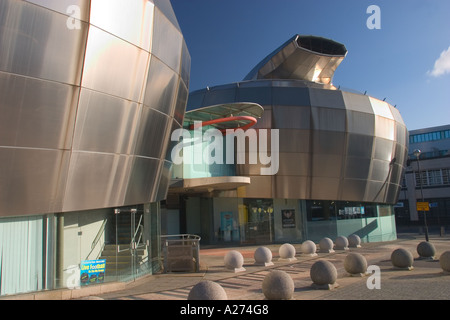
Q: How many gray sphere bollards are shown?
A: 14